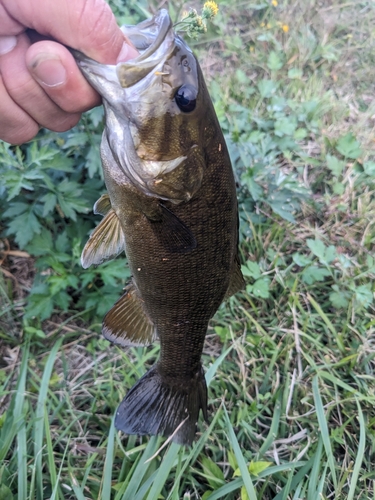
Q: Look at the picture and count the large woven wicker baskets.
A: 0